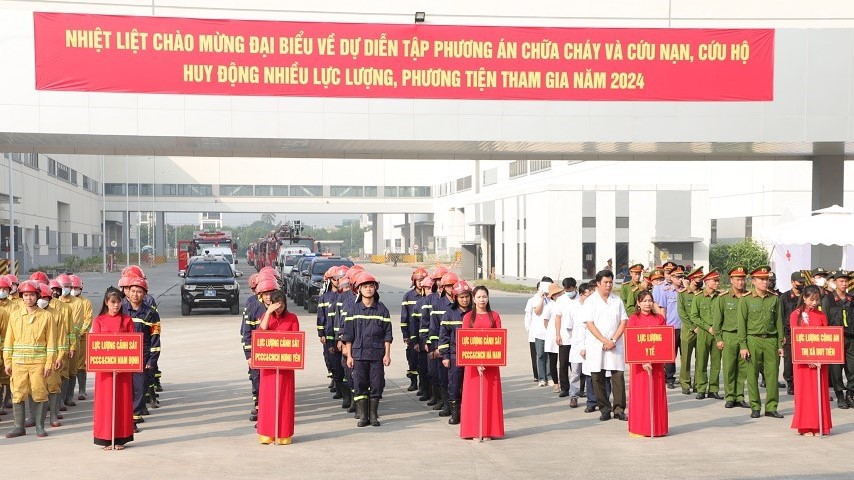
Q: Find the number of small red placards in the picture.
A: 5